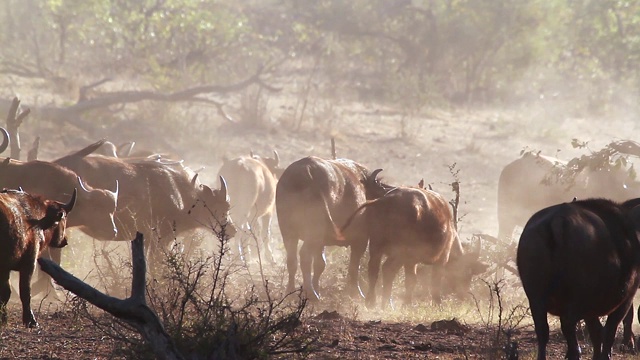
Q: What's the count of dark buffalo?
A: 1